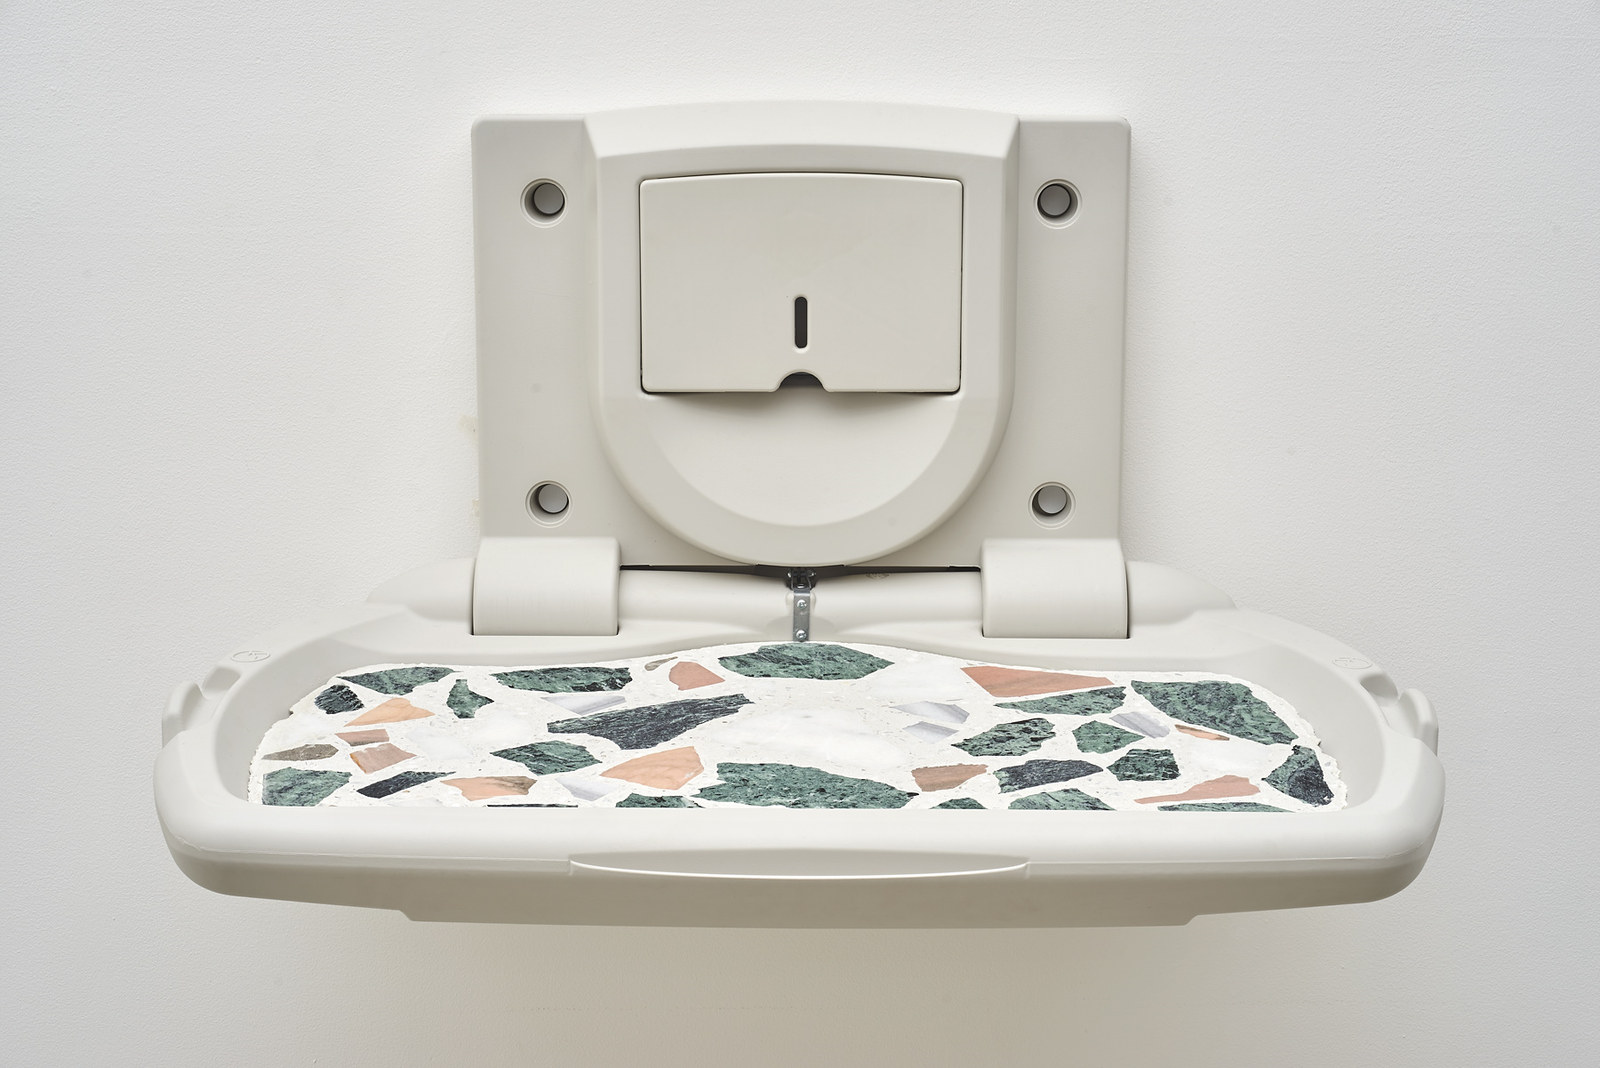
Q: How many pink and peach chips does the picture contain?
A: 10